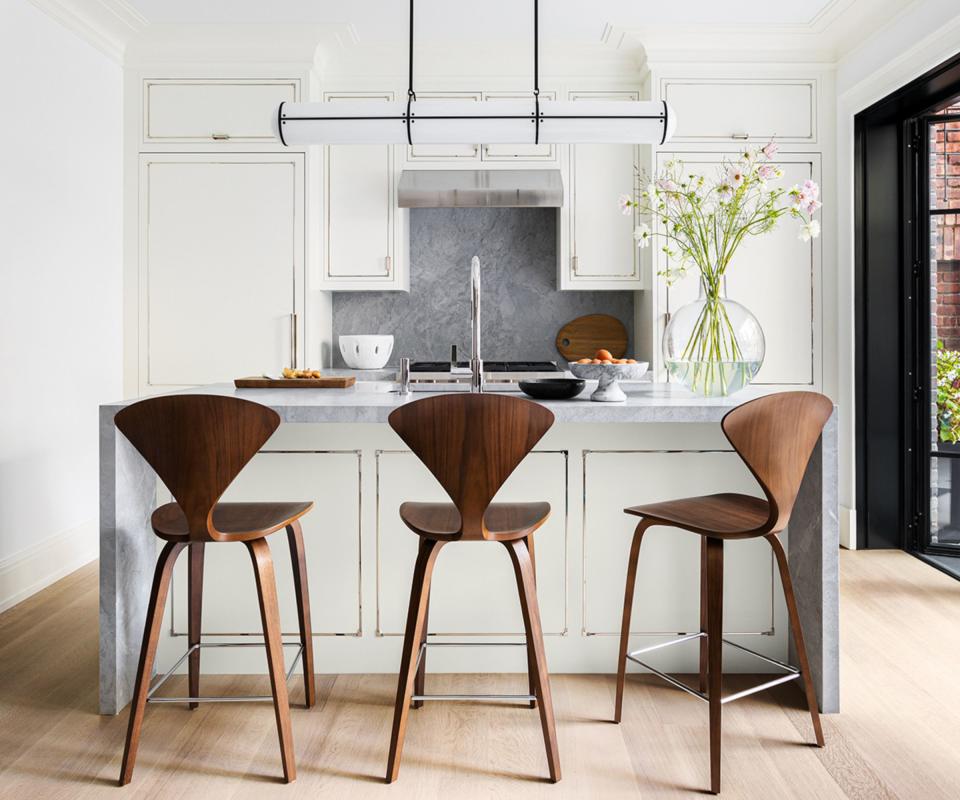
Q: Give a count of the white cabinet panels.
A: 11